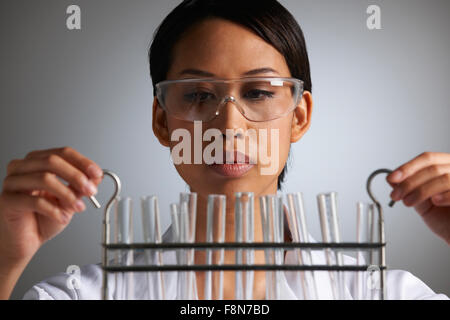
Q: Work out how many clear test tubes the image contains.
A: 11